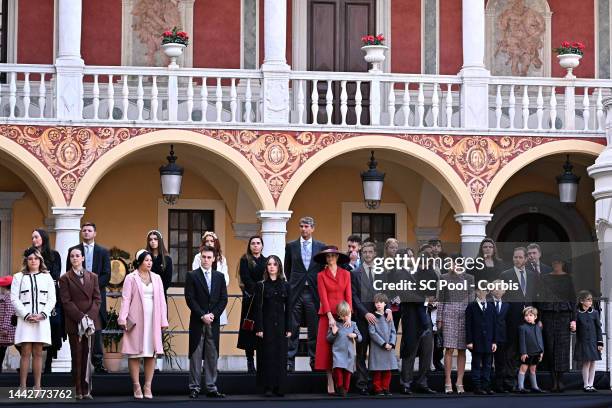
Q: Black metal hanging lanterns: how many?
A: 3